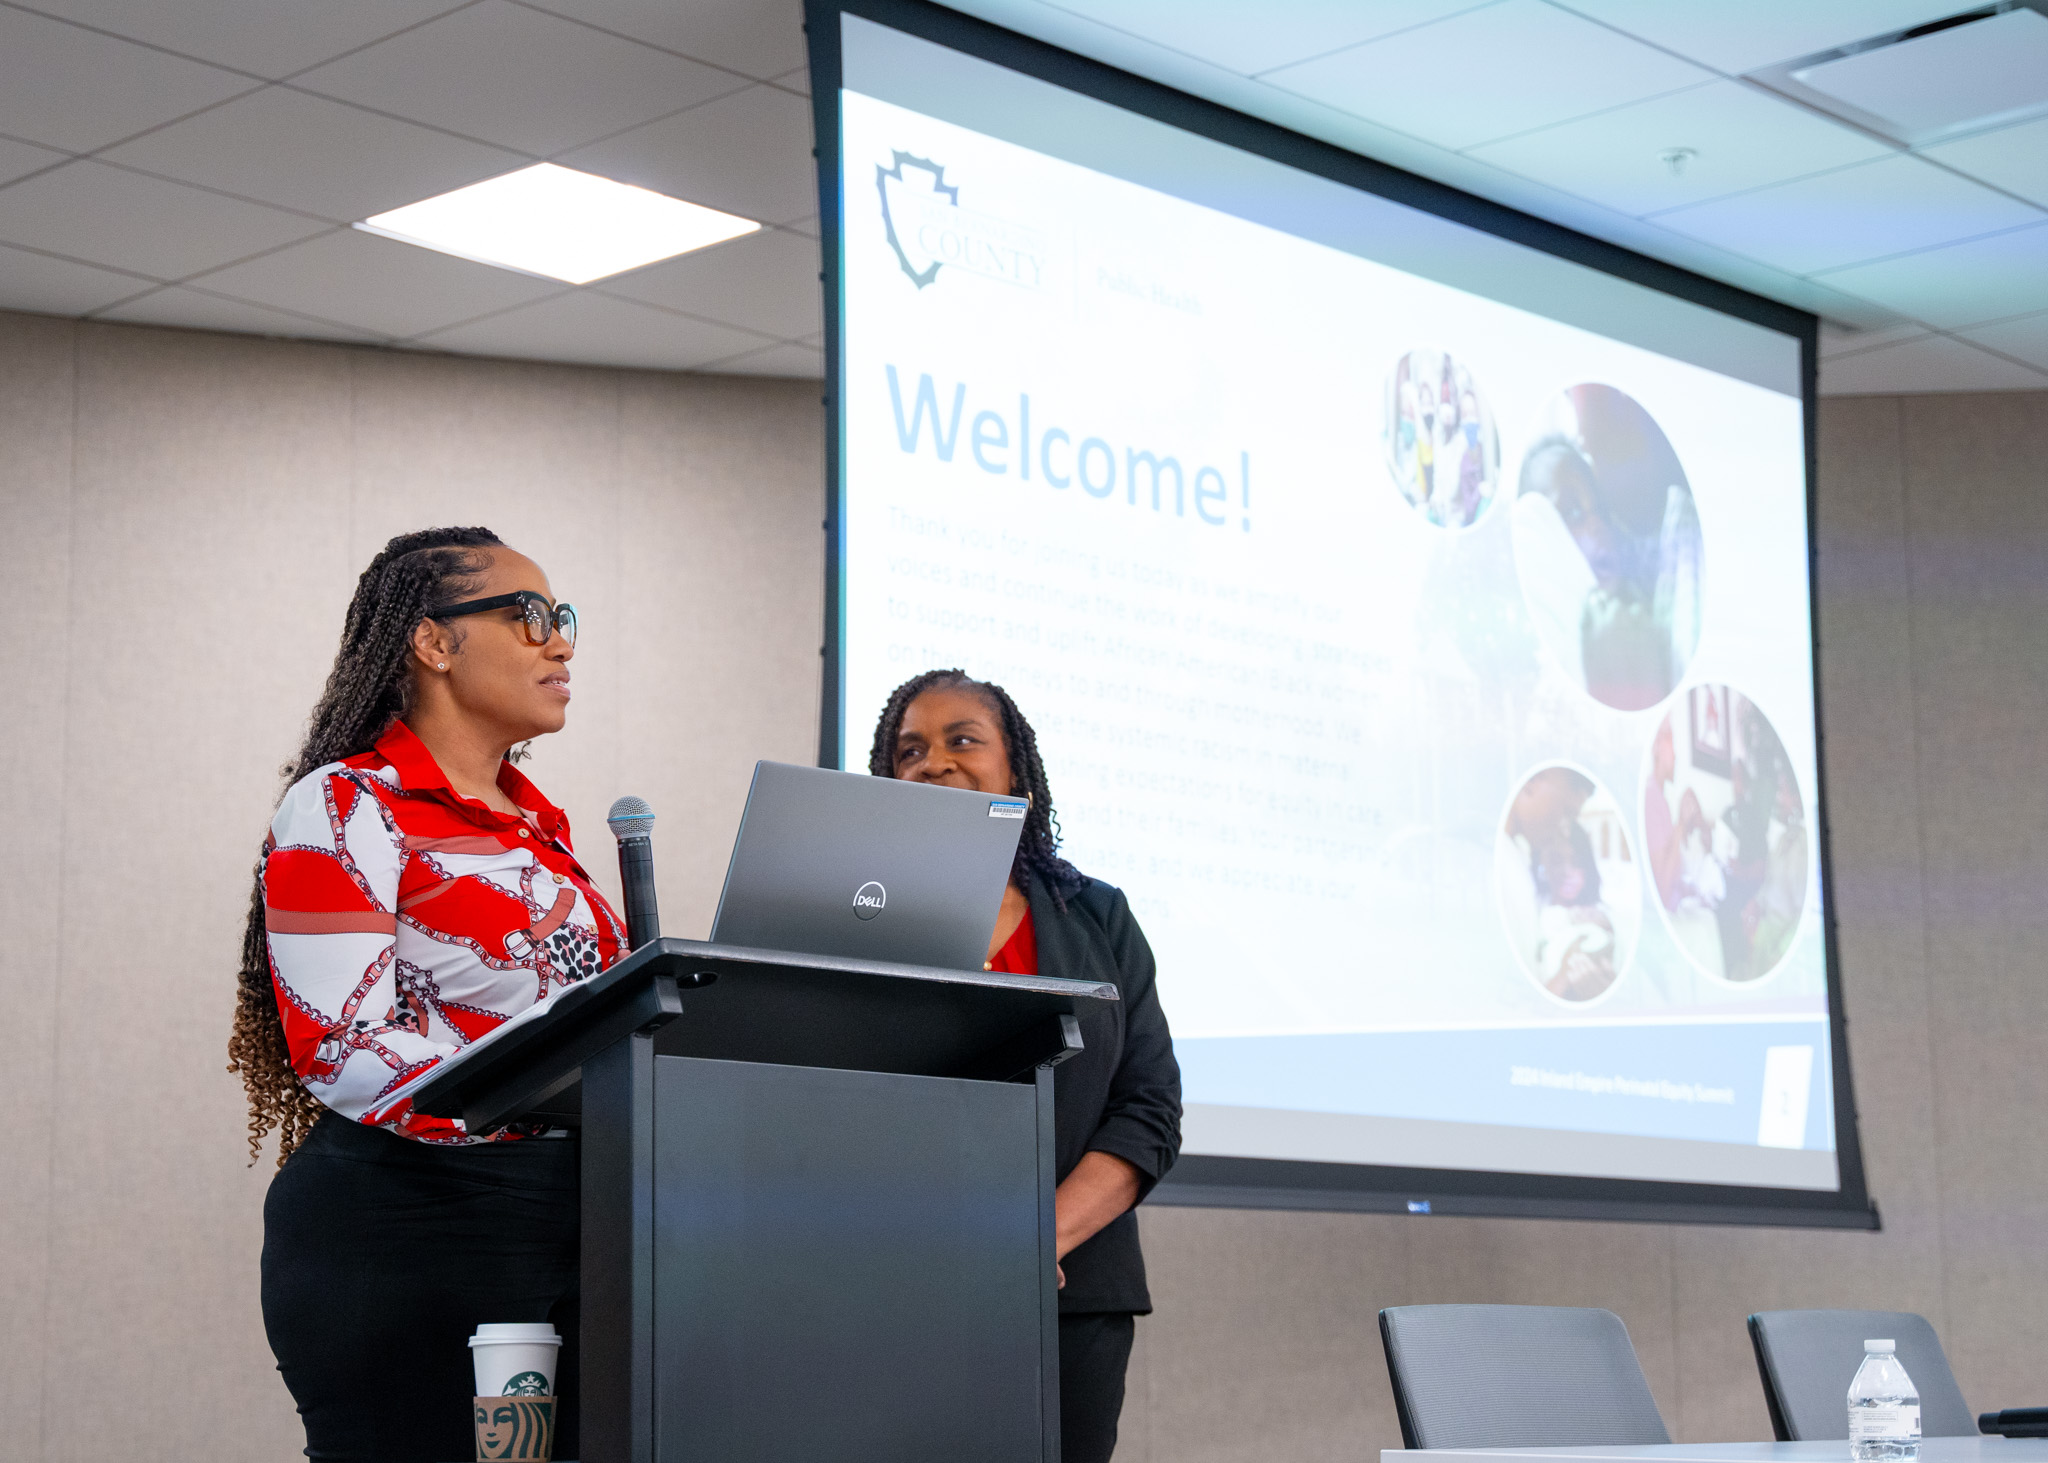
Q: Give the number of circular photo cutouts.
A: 4